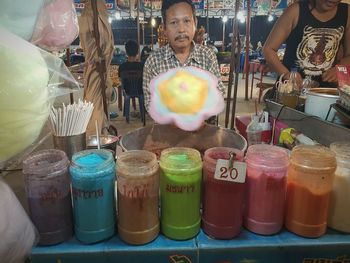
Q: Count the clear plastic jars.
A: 8